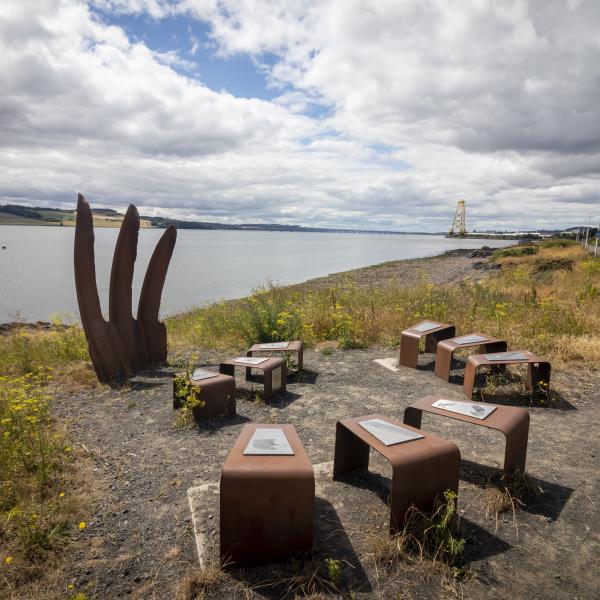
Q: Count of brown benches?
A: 9